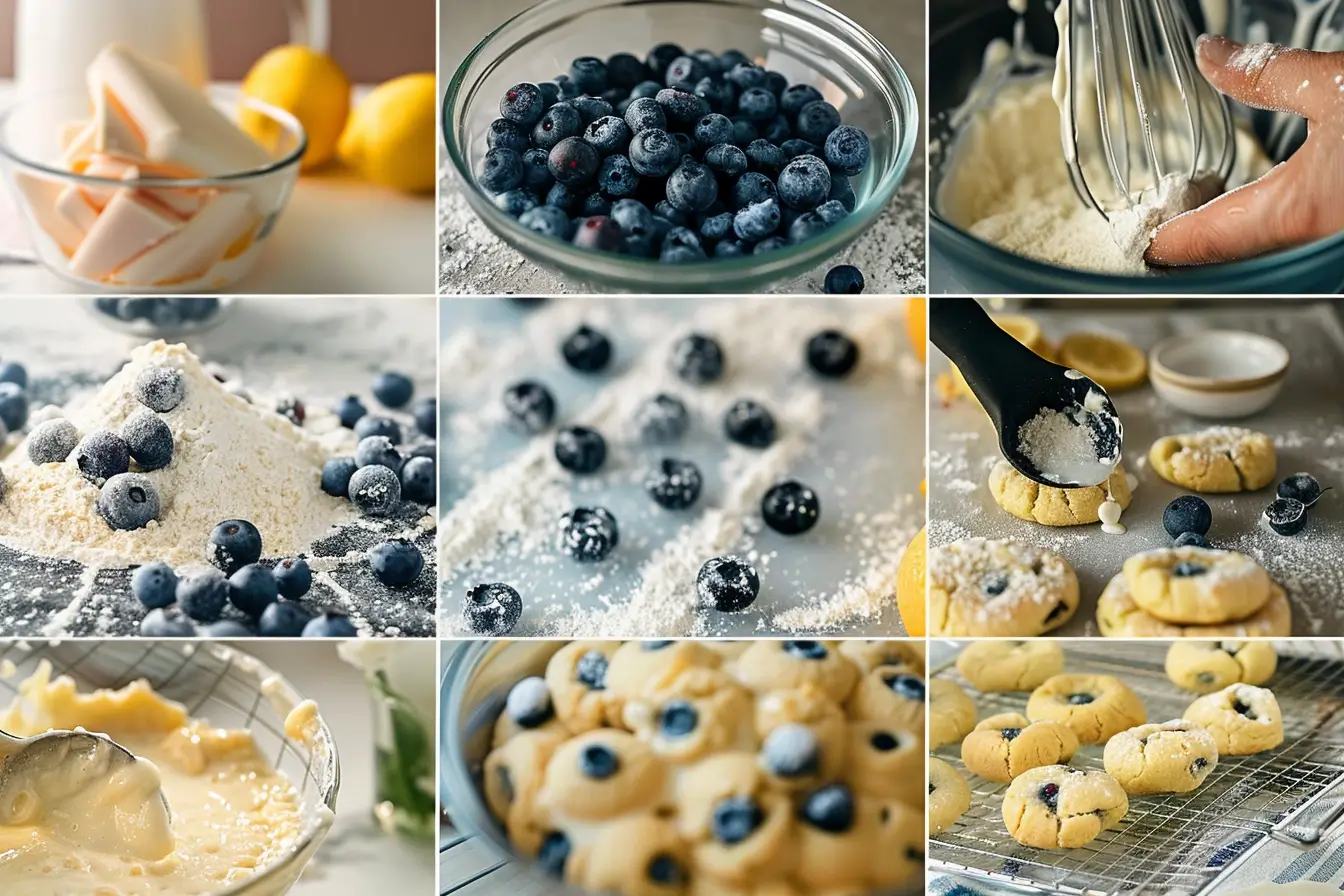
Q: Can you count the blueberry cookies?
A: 14